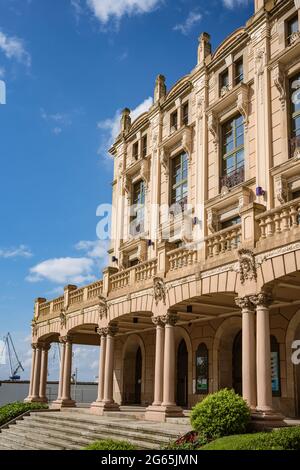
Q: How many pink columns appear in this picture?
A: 11